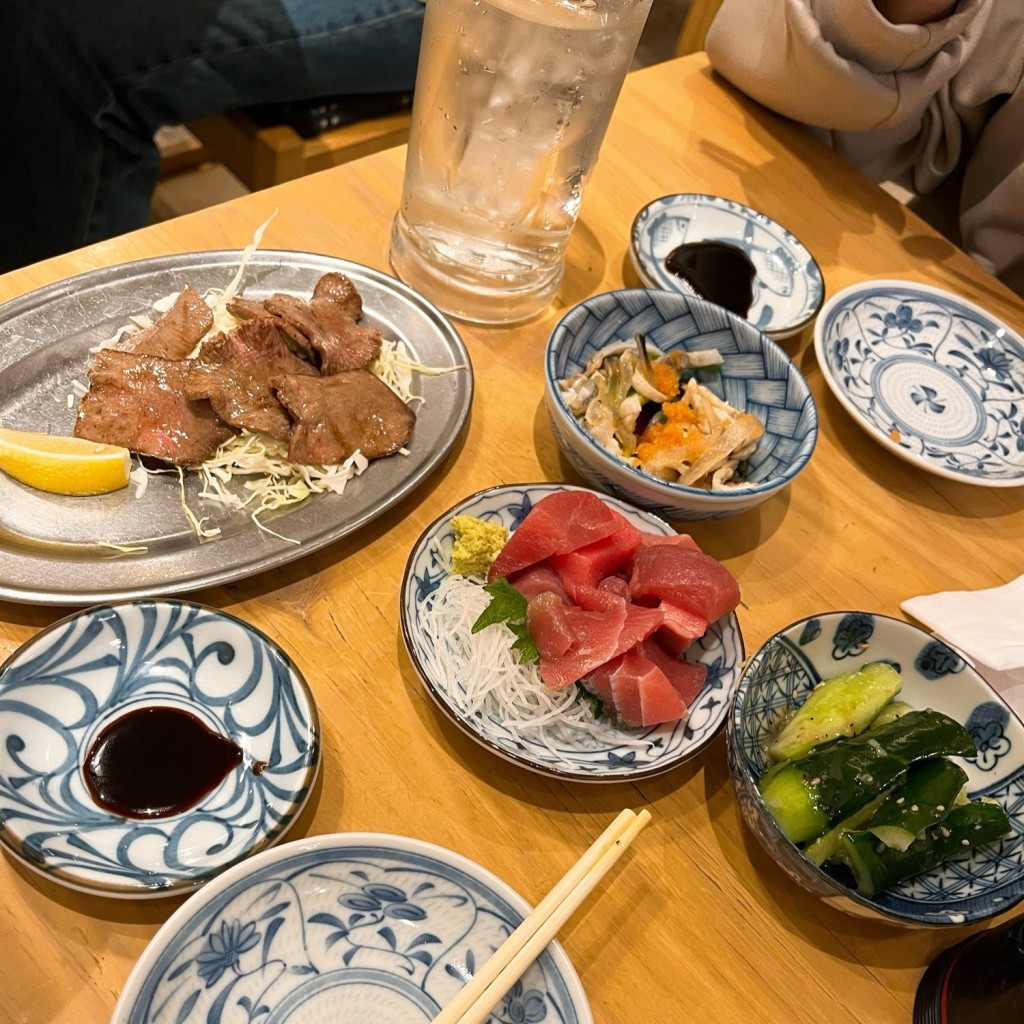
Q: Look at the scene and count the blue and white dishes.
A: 7